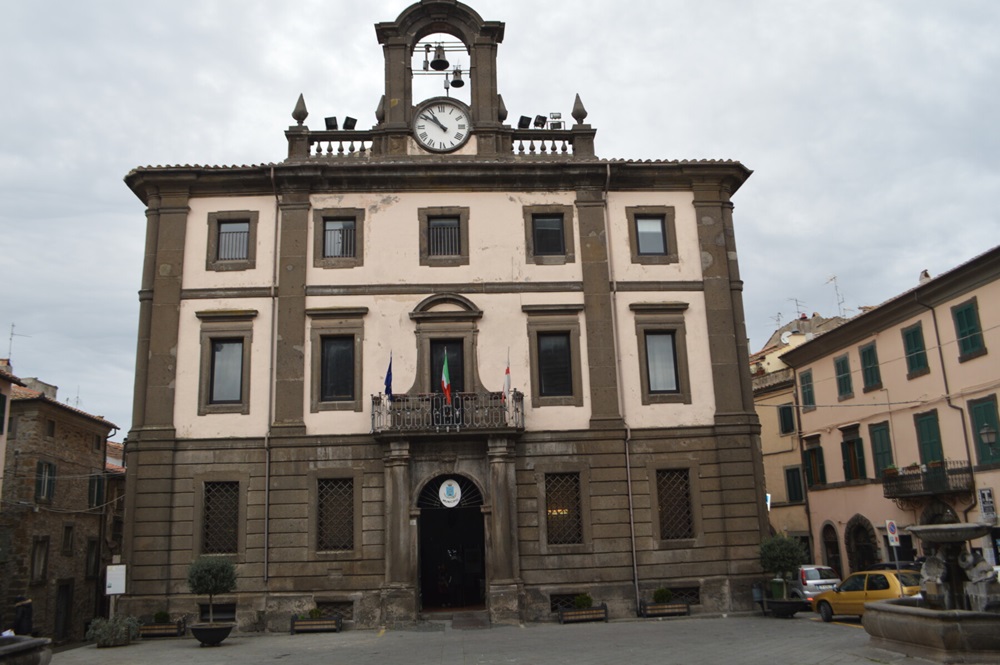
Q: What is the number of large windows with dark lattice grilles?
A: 4